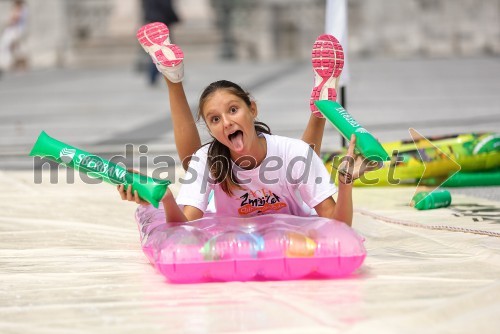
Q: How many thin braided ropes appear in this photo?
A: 1